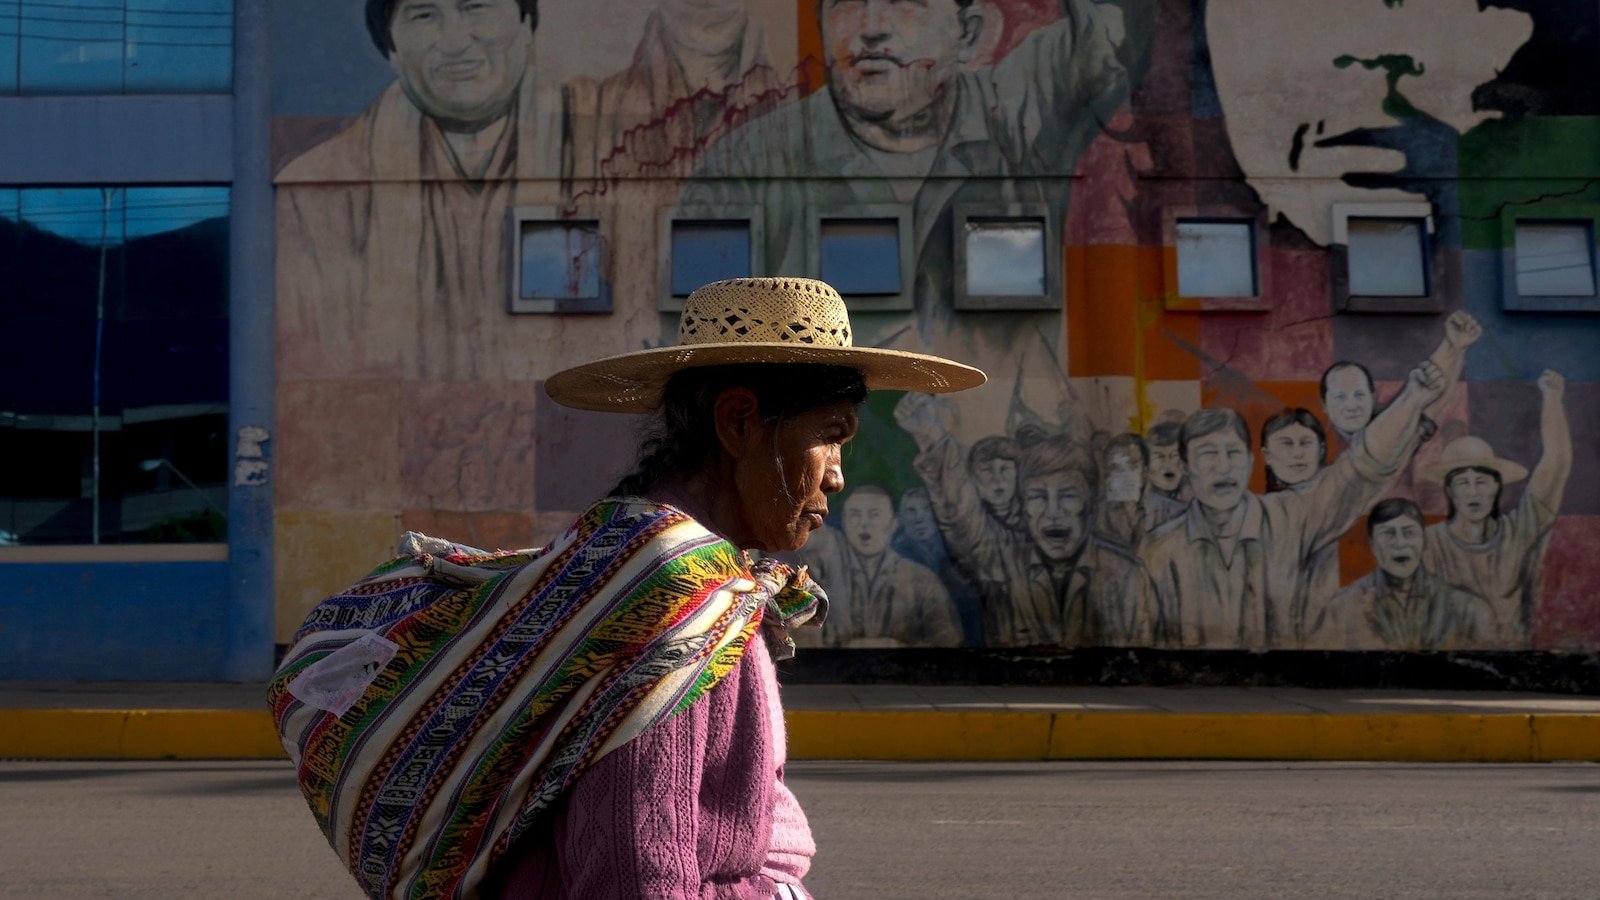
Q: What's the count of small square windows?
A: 7